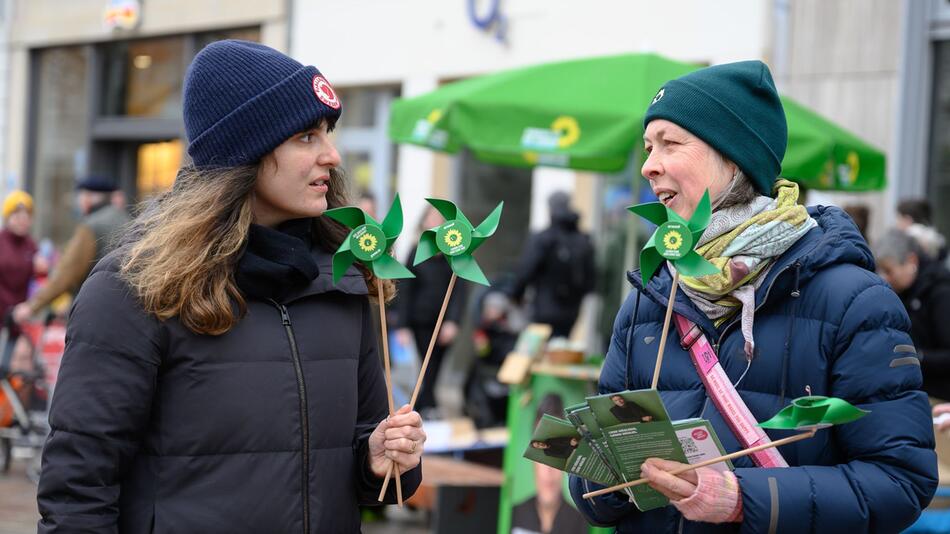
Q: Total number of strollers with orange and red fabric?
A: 1